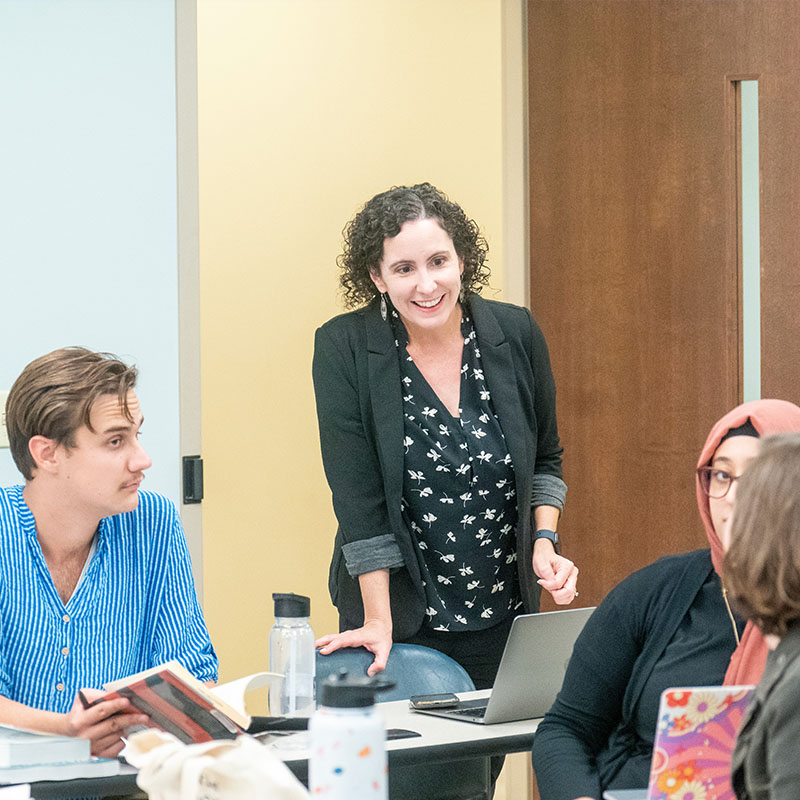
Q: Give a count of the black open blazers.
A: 1